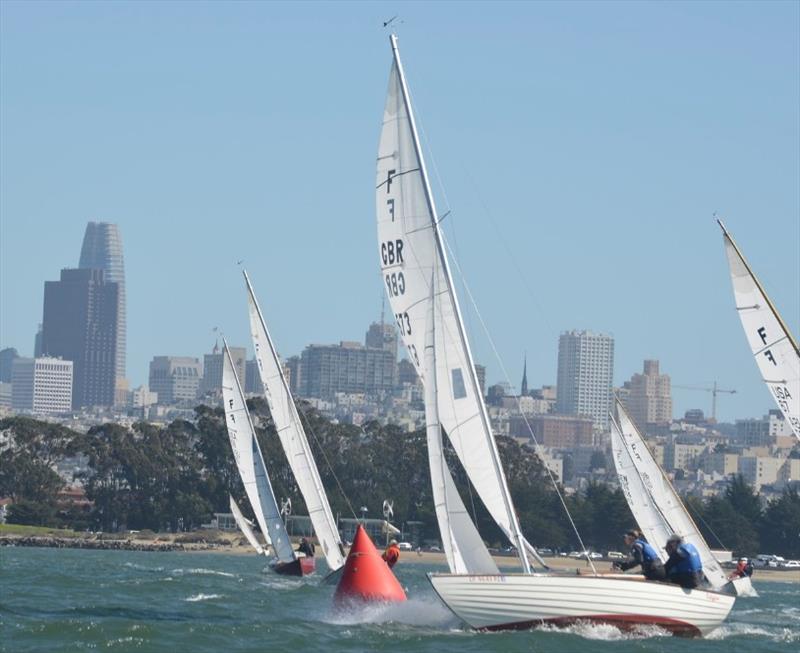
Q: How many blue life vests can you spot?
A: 2